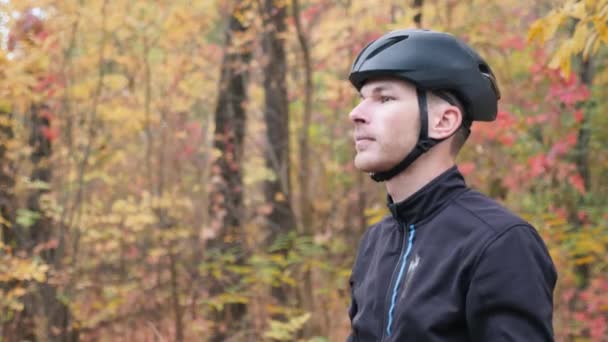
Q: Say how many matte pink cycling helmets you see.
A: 0